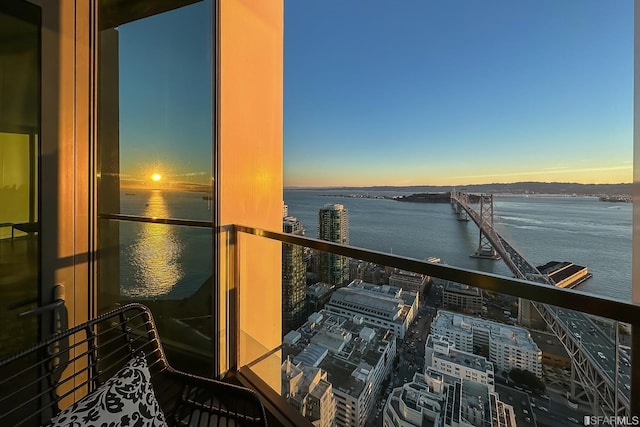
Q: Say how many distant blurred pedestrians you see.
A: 0